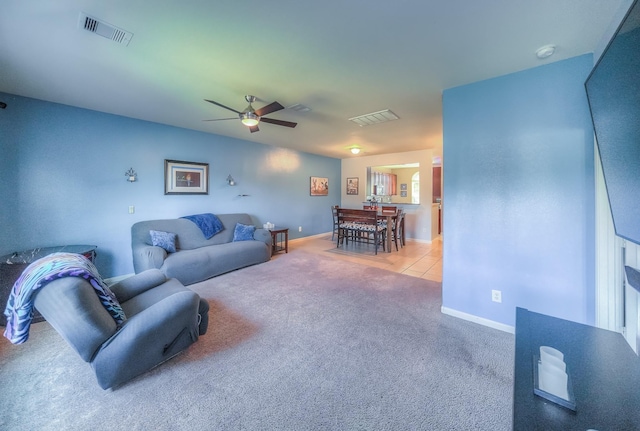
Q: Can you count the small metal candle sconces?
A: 2